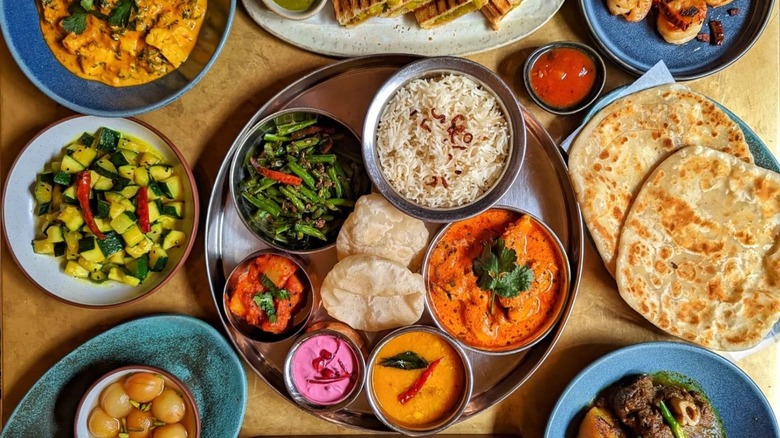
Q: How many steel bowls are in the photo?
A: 6